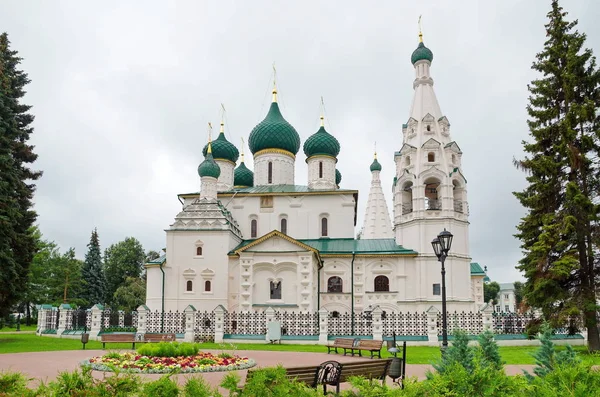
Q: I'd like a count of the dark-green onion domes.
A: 8